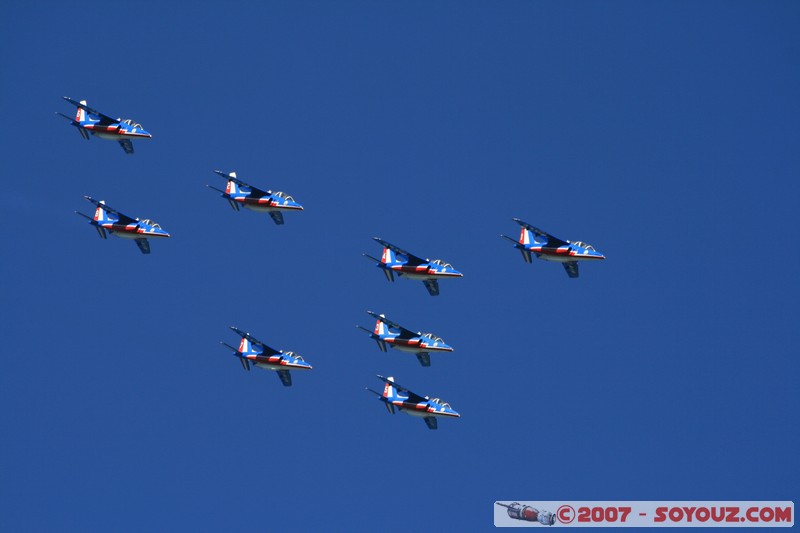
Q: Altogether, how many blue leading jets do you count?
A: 1